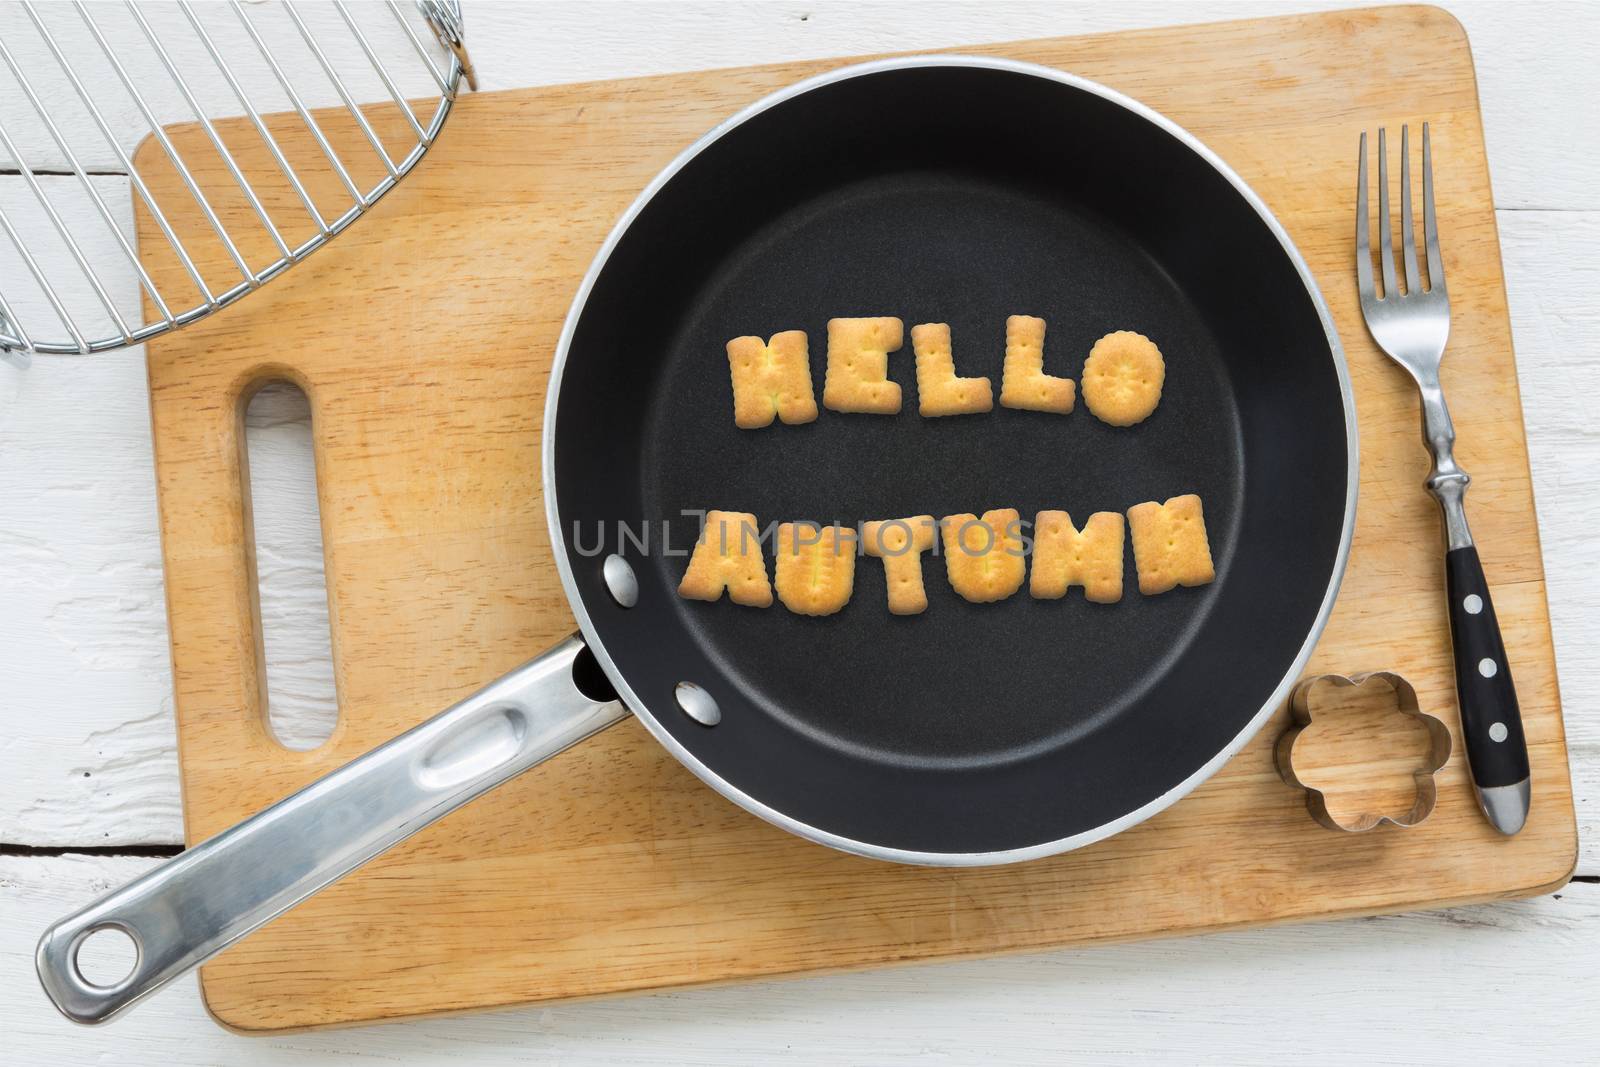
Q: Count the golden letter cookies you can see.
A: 11